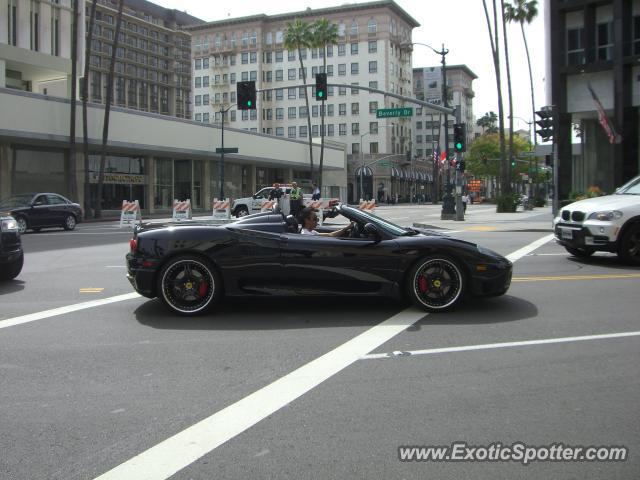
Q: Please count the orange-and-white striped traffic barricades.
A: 6